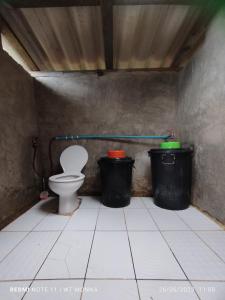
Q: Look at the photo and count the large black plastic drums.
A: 2